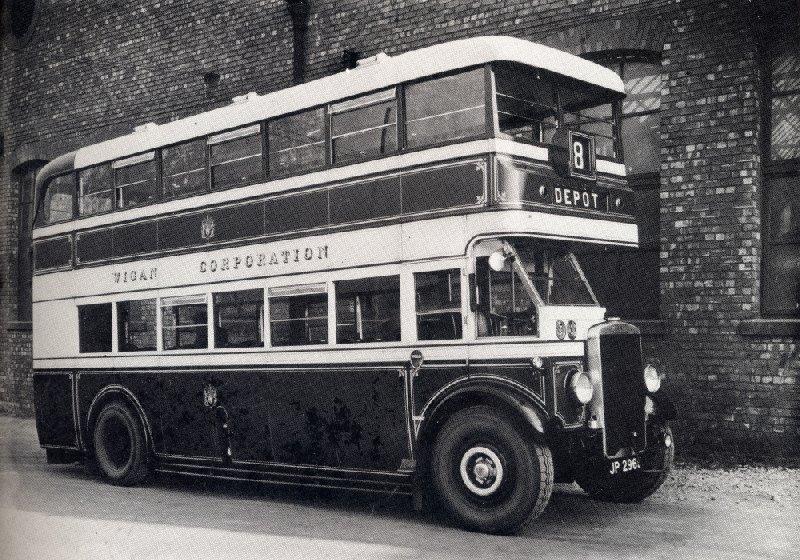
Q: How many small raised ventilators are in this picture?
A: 3